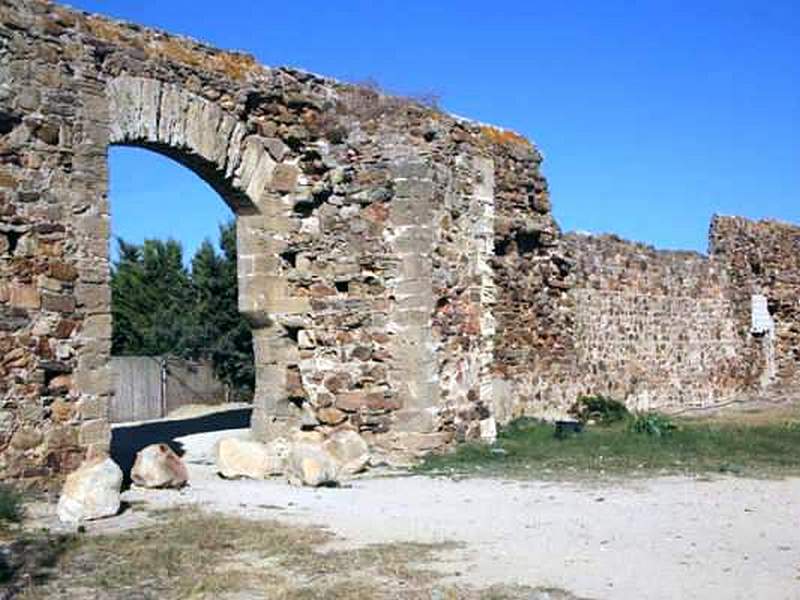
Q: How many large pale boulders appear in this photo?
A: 5